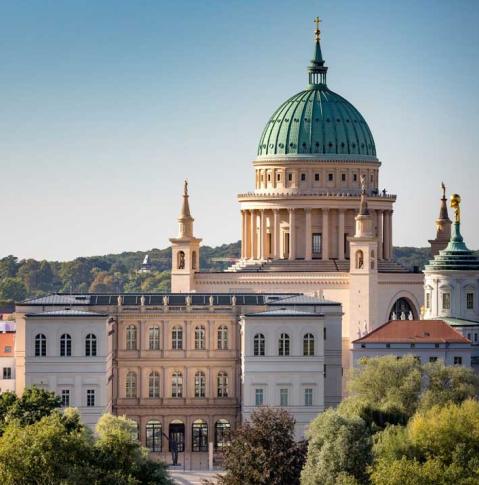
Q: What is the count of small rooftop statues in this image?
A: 6